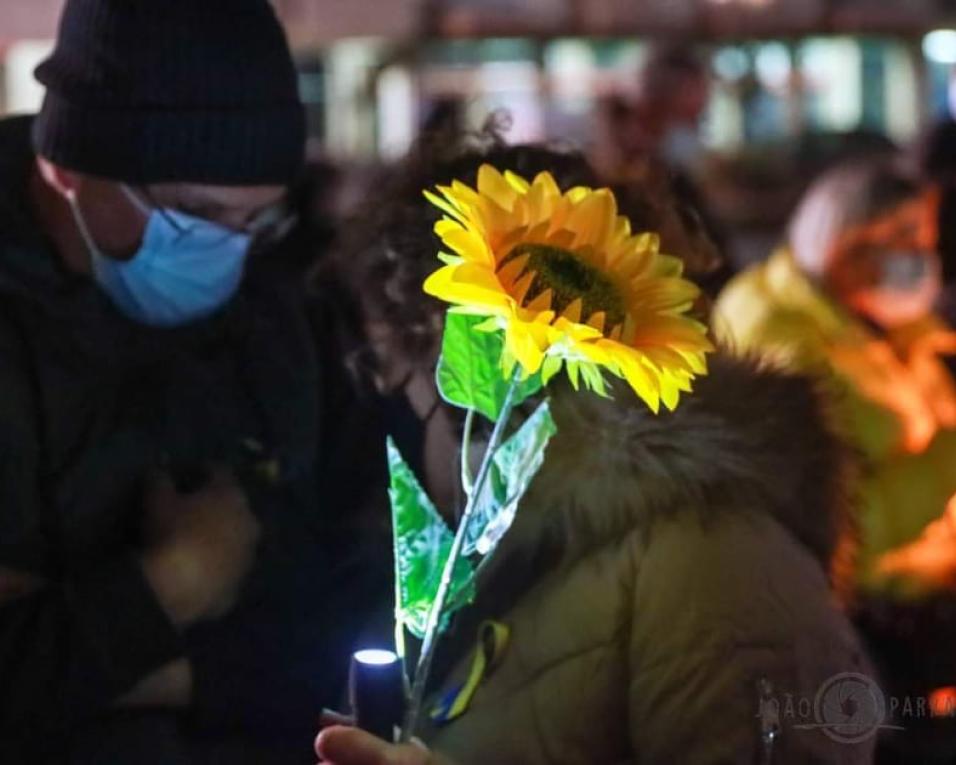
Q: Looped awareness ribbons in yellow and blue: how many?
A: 1